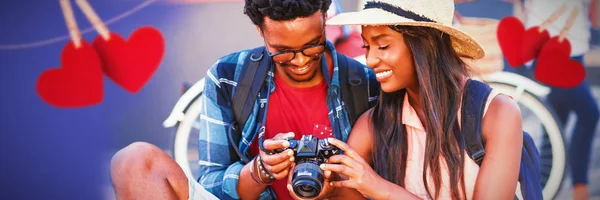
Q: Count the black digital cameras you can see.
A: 1